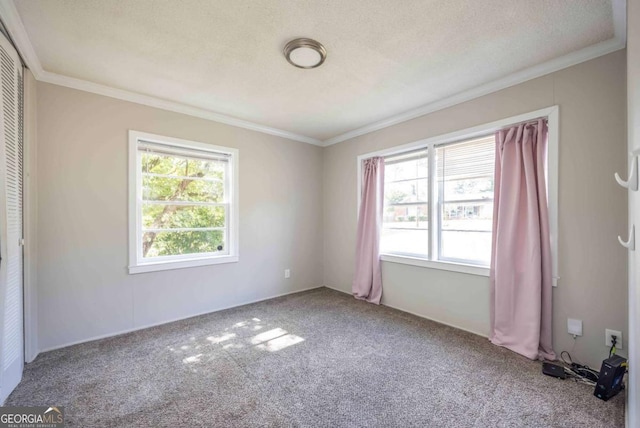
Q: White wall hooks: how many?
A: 2